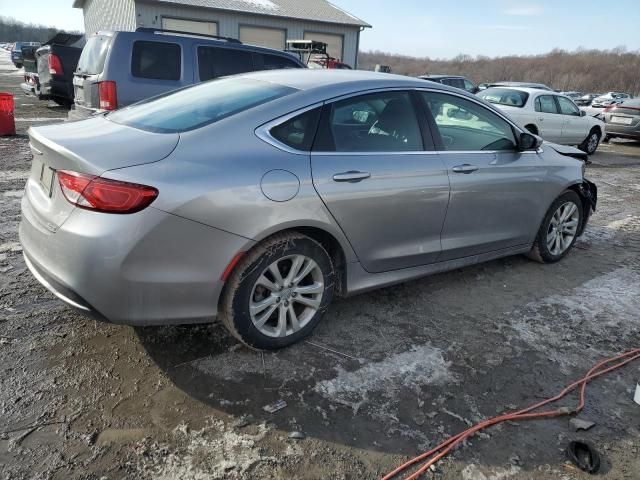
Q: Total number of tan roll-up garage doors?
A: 3